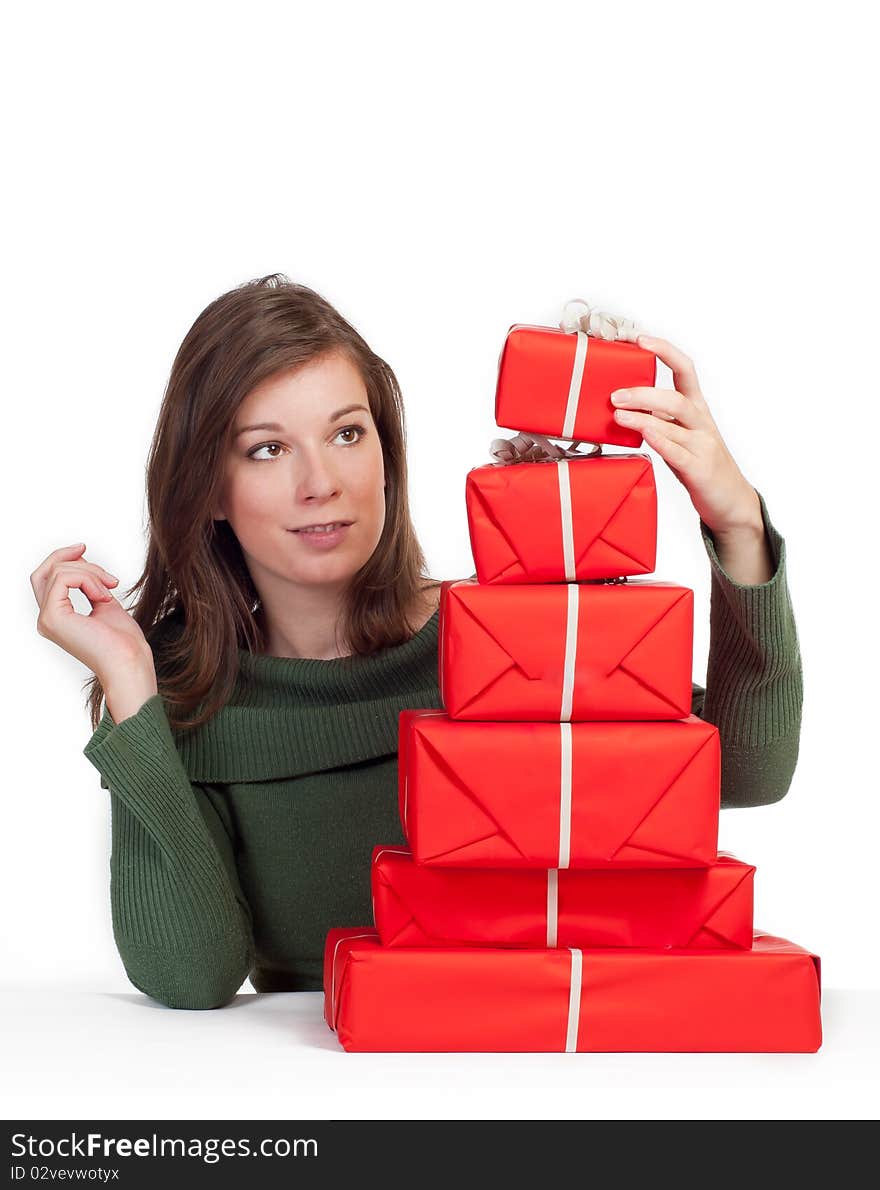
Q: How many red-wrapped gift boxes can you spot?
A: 6